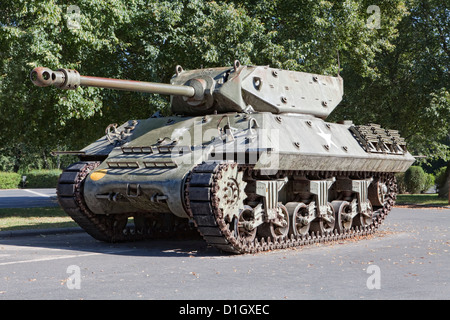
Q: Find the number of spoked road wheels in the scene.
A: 6